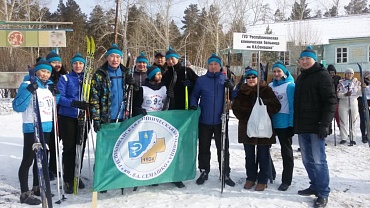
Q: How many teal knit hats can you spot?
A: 11